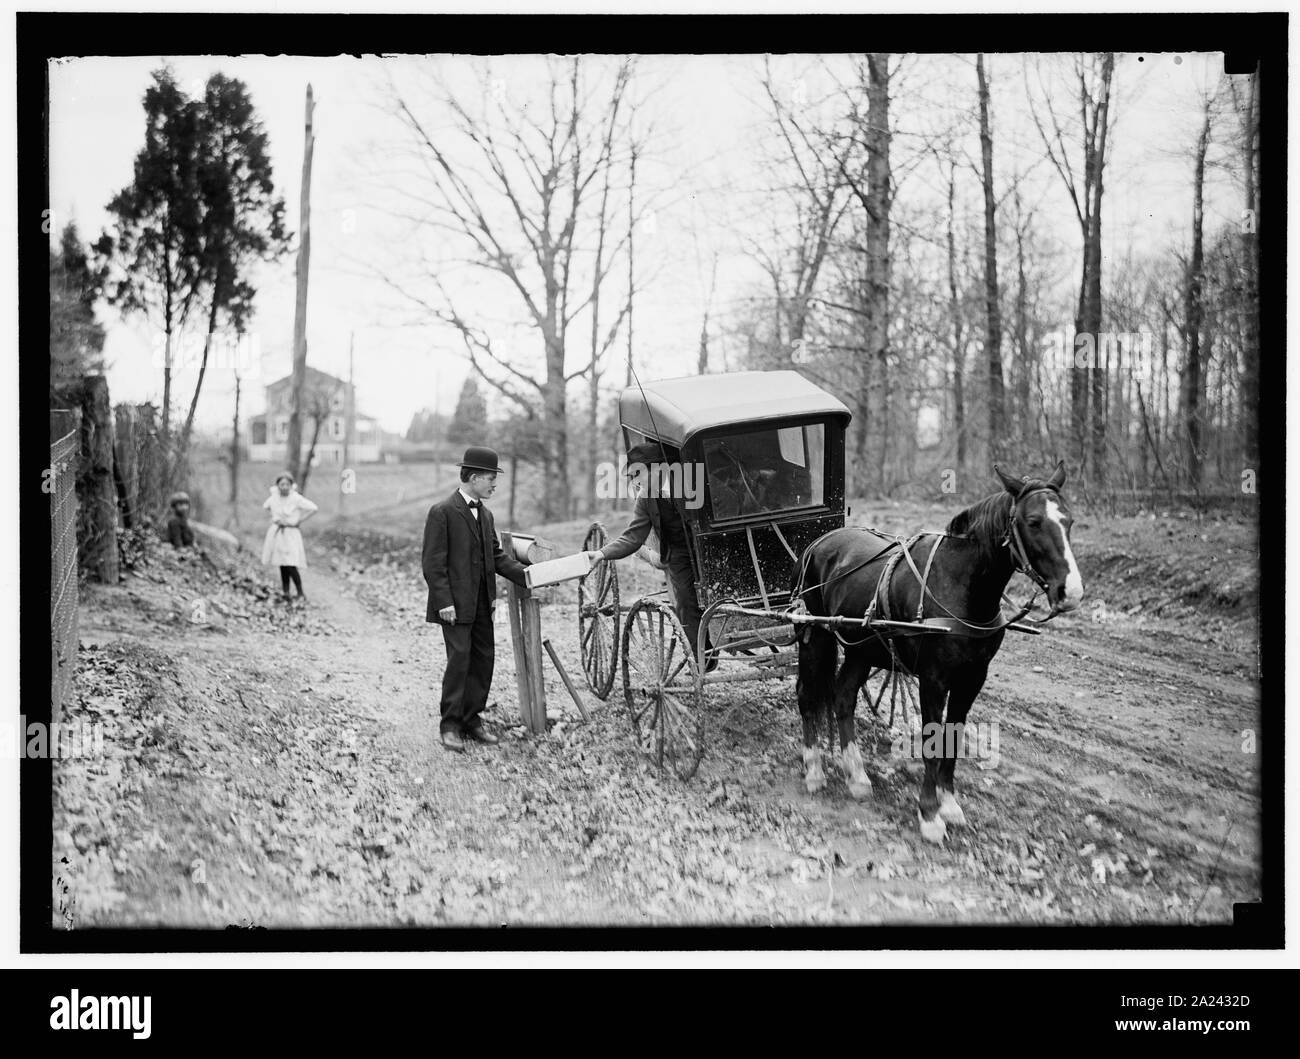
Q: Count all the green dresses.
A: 0